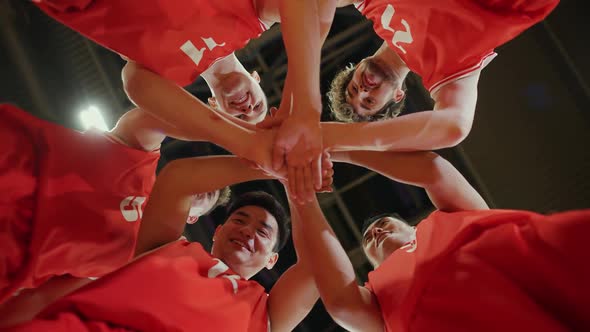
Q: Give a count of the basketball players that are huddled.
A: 5